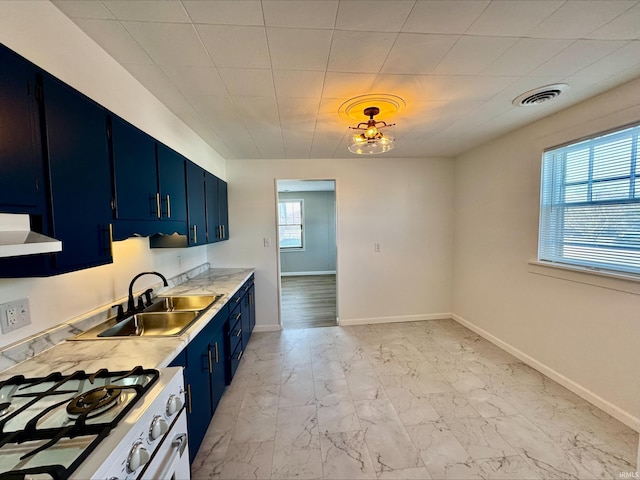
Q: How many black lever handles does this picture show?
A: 2